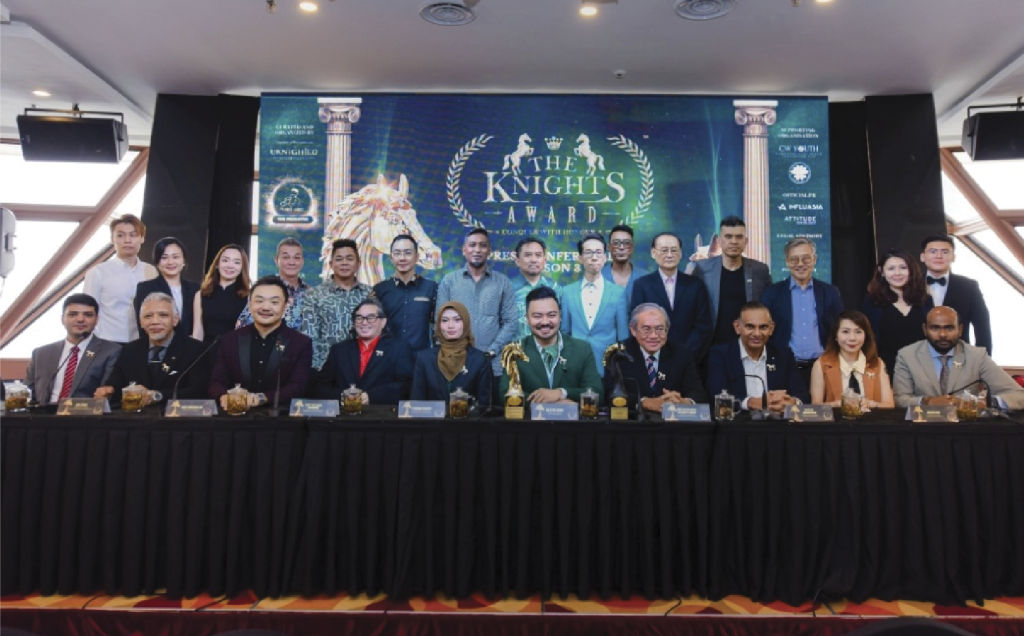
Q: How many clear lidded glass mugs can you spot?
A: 9